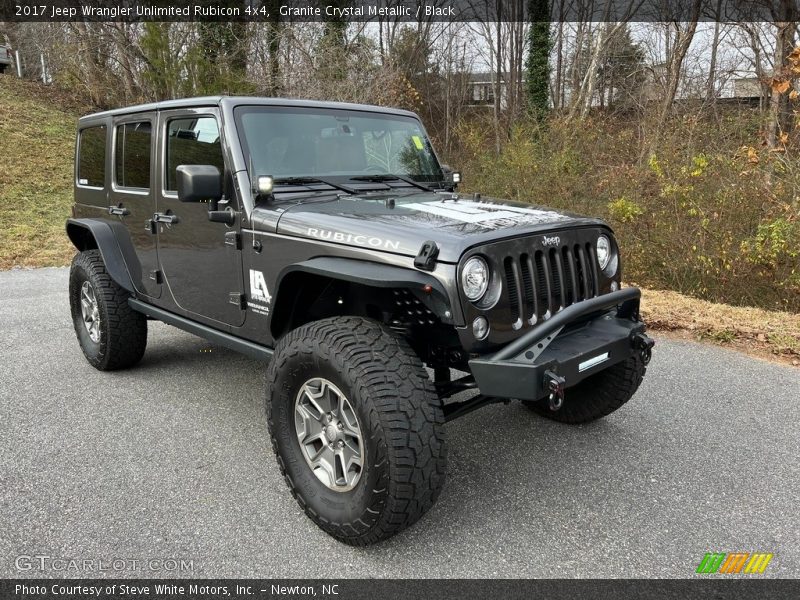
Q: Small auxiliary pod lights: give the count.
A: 2